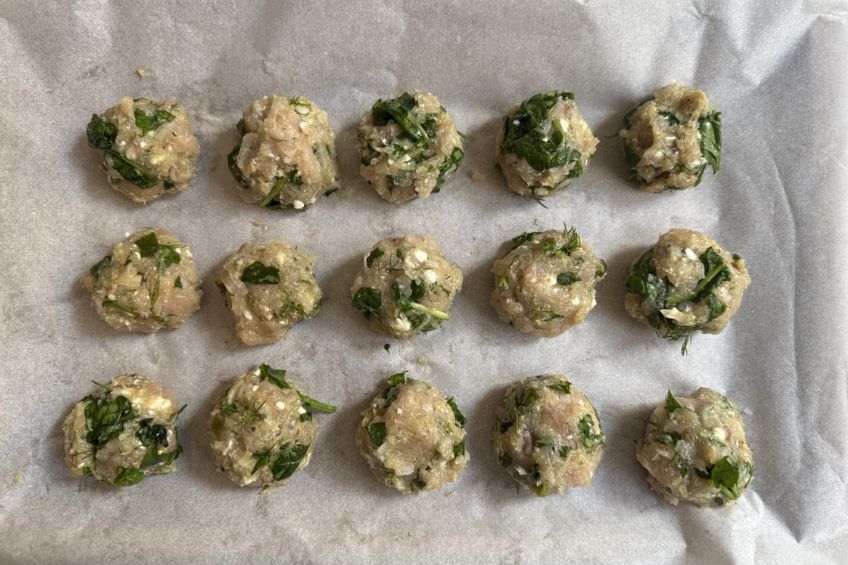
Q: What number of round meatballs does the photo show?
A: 15